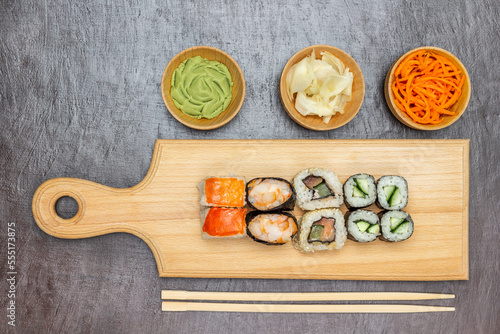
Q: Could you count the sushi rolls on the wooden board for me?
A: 10